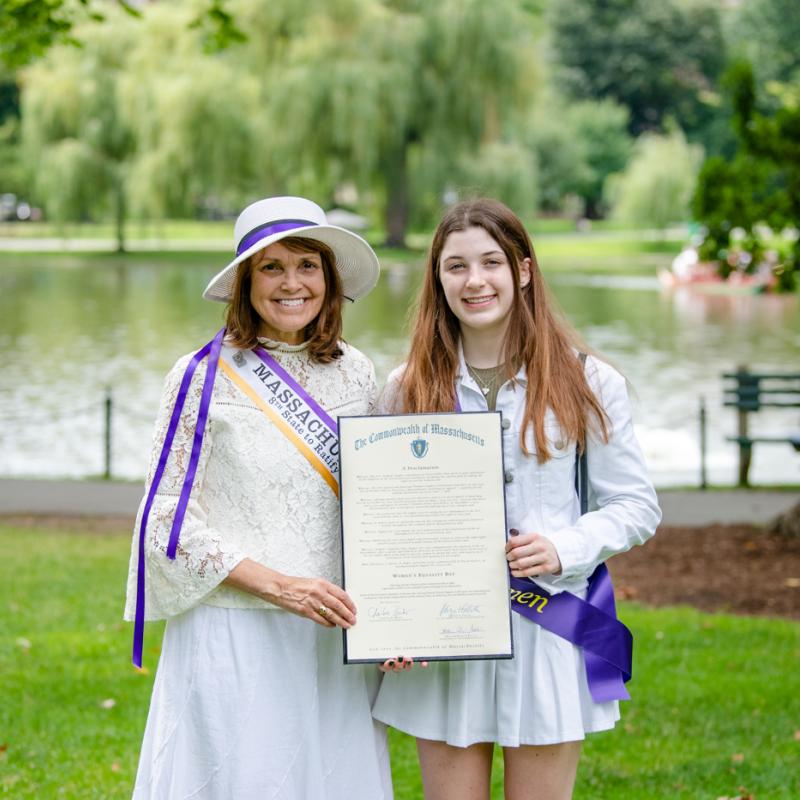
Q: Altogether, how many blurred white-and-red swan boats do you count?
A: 1